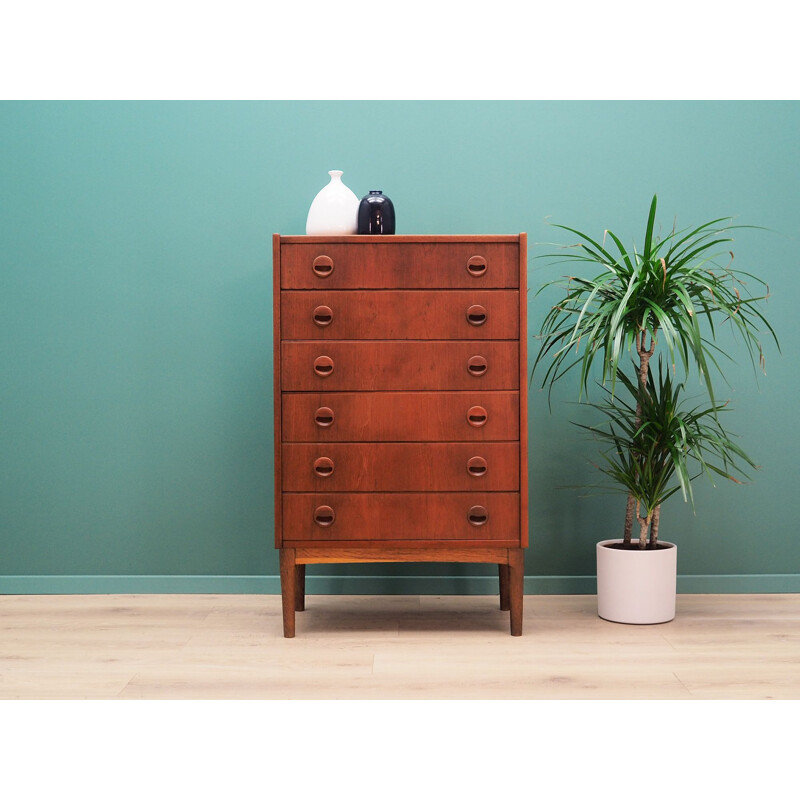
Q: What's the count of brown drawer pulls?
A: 12